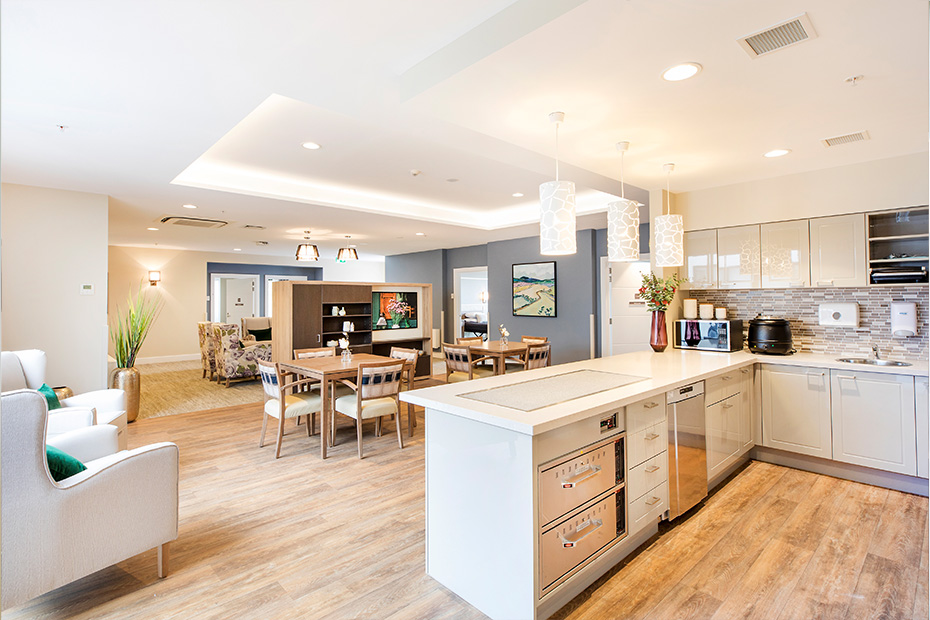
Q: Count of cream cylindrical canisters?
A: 3